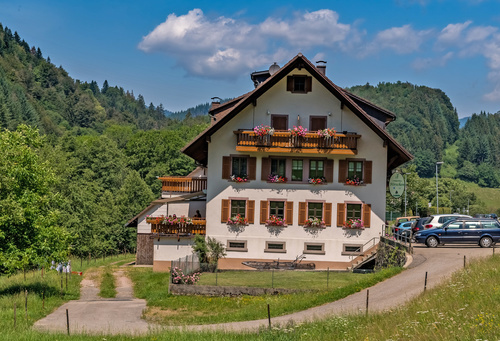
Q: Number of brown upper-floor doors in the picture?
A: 2